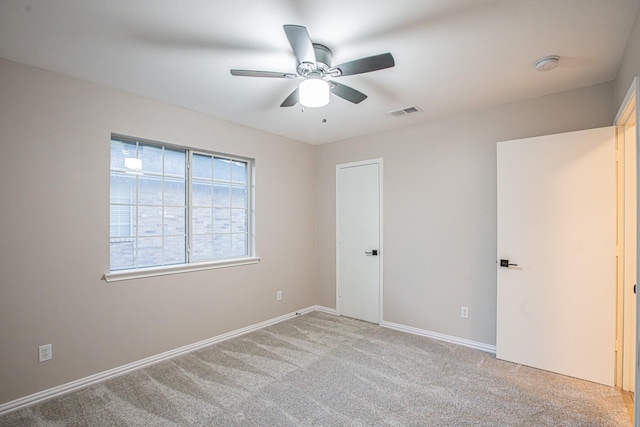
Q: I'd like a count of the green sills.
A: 0